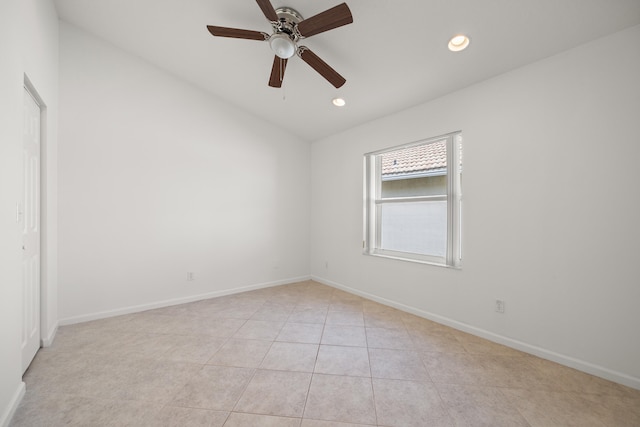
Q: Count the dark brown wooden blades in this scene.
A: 5